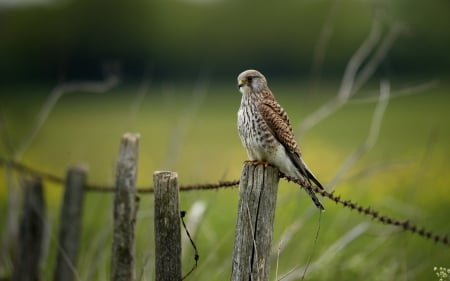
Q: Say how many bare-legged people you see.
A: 0